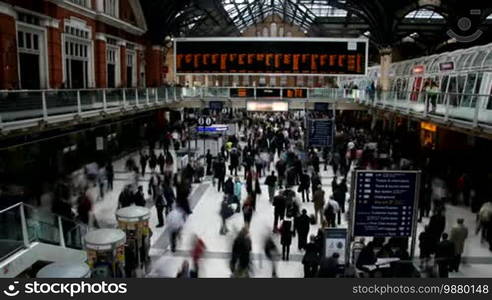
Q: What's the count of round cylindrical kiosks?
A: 3